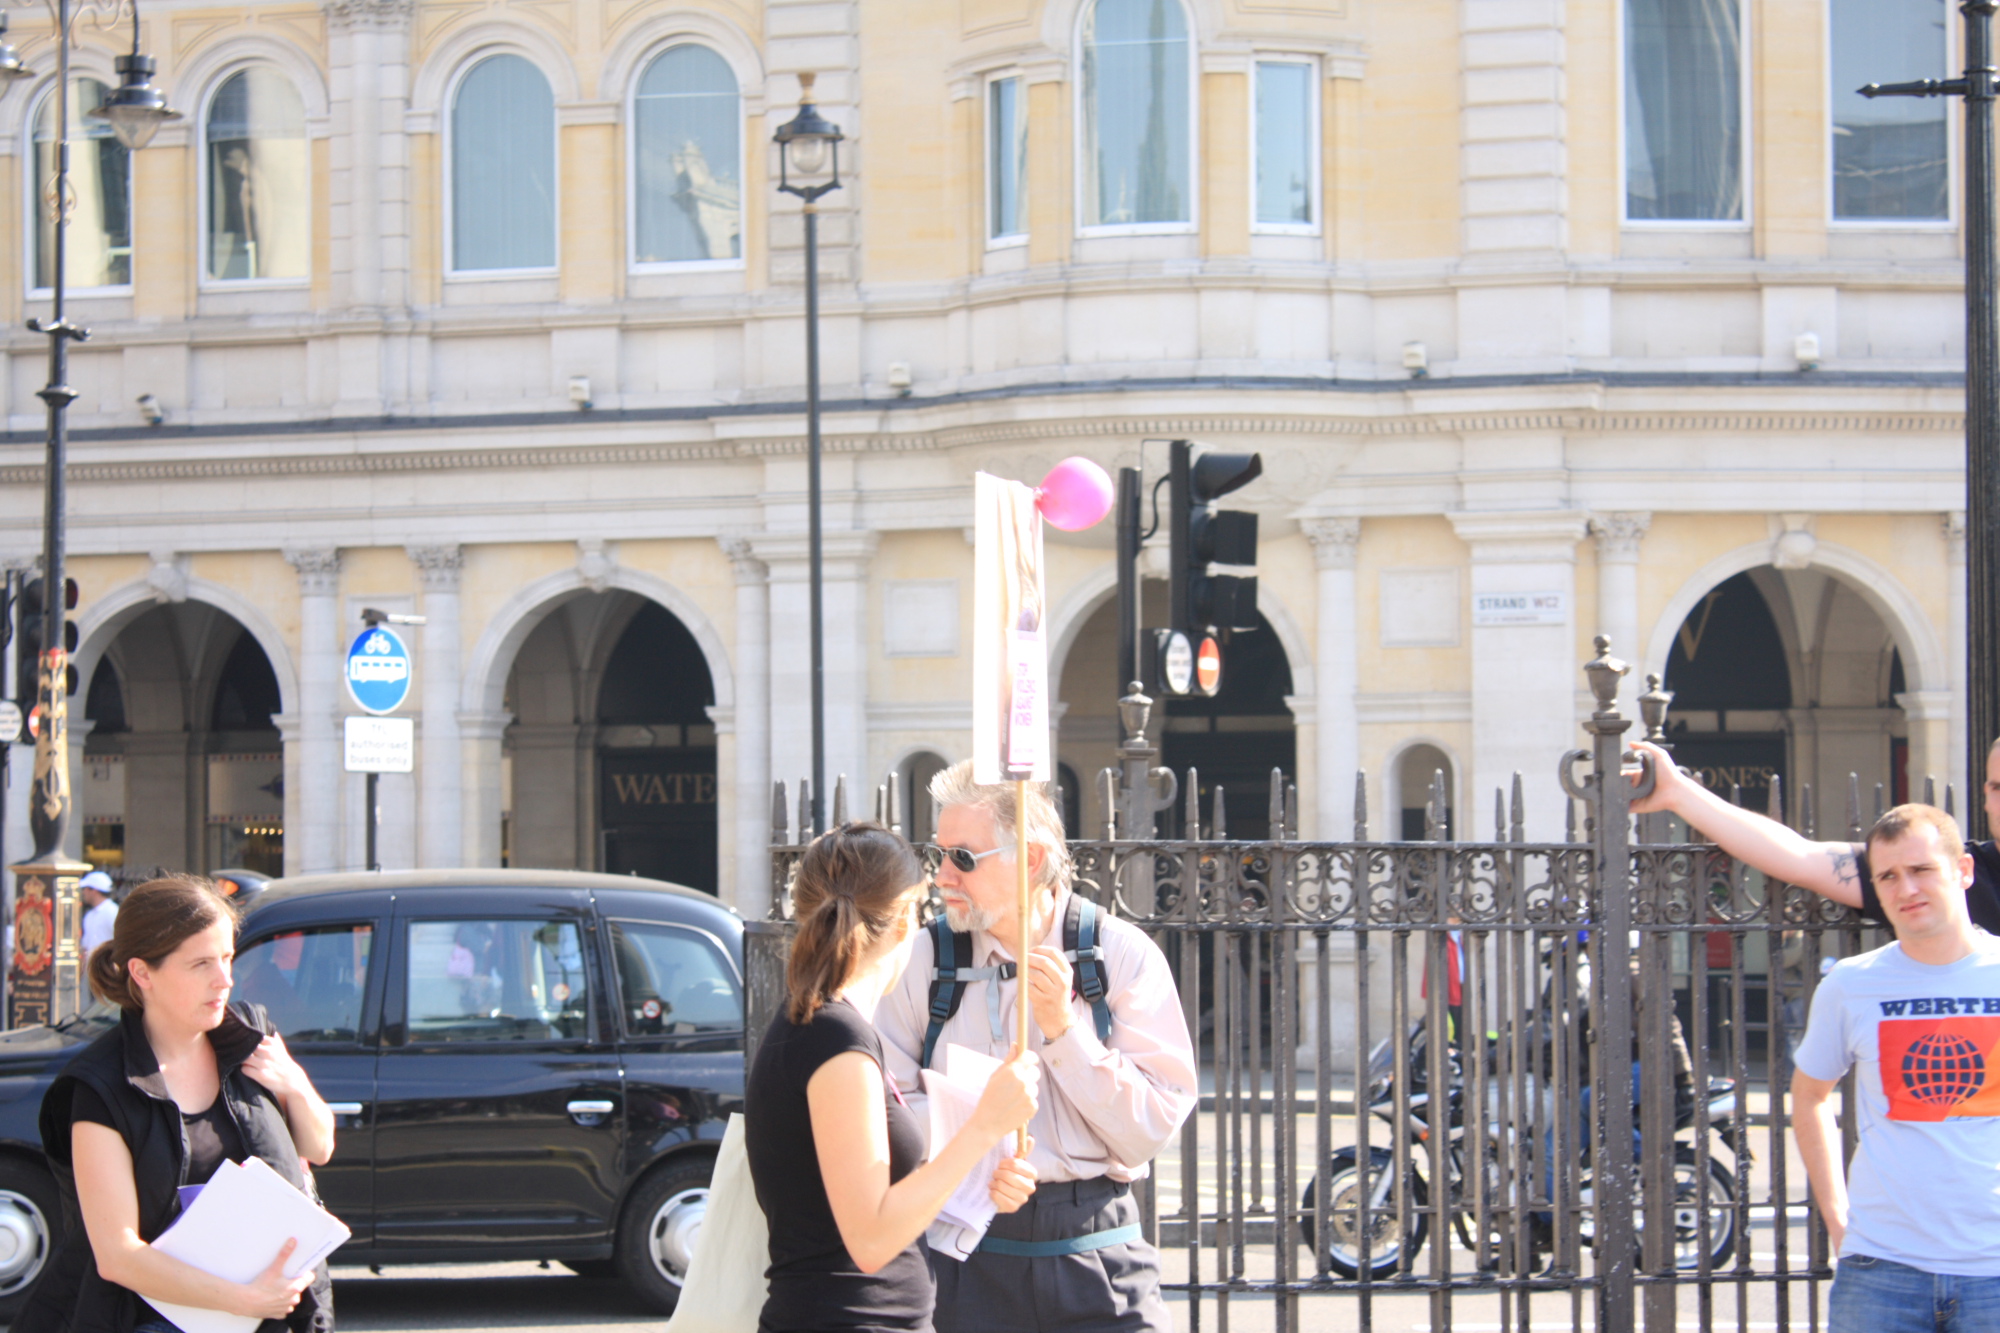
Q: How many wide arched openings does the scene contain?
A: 4